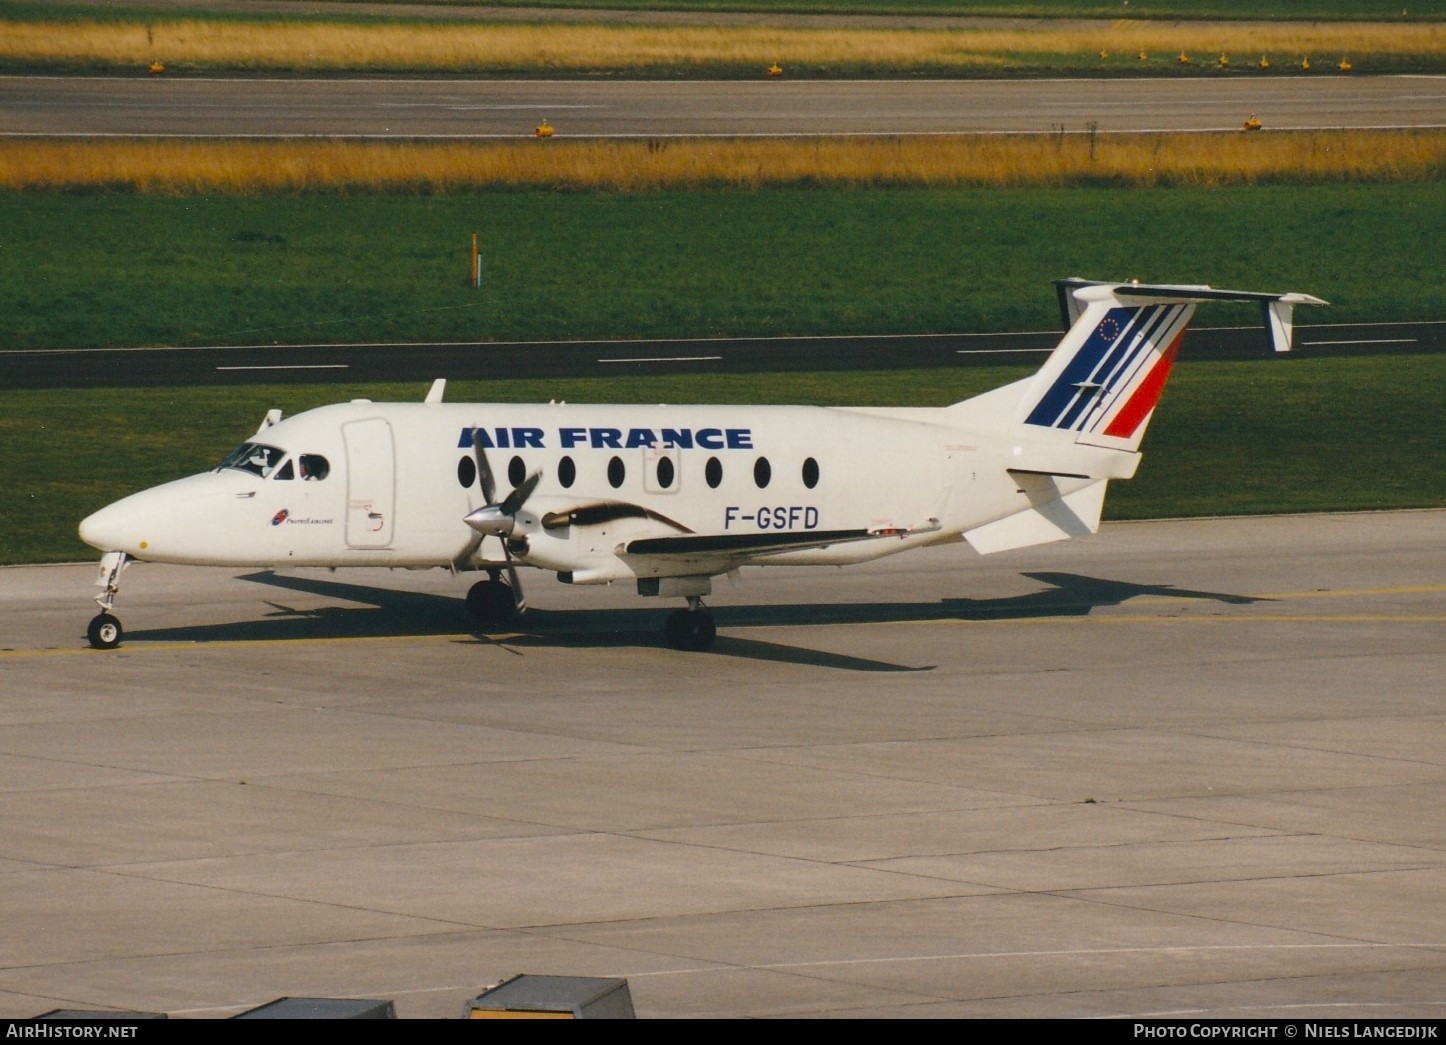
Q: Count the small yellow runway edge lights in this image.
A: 11